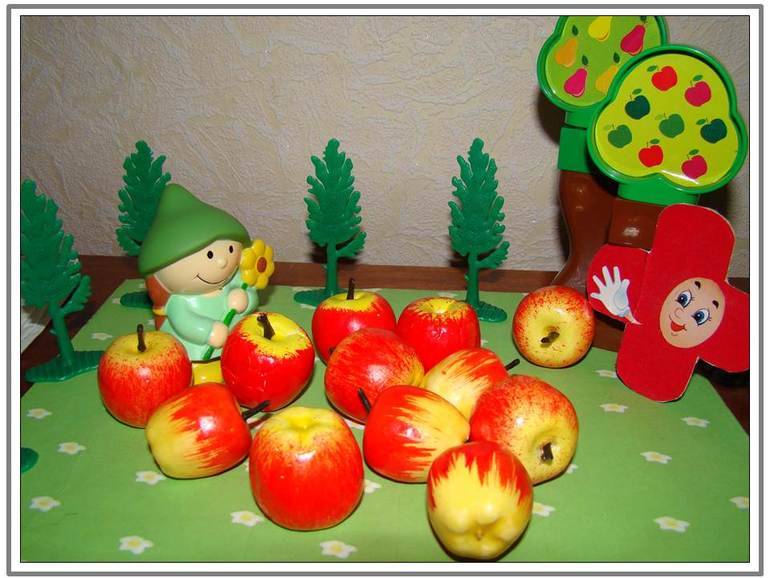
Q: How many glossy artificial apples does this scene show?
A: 12